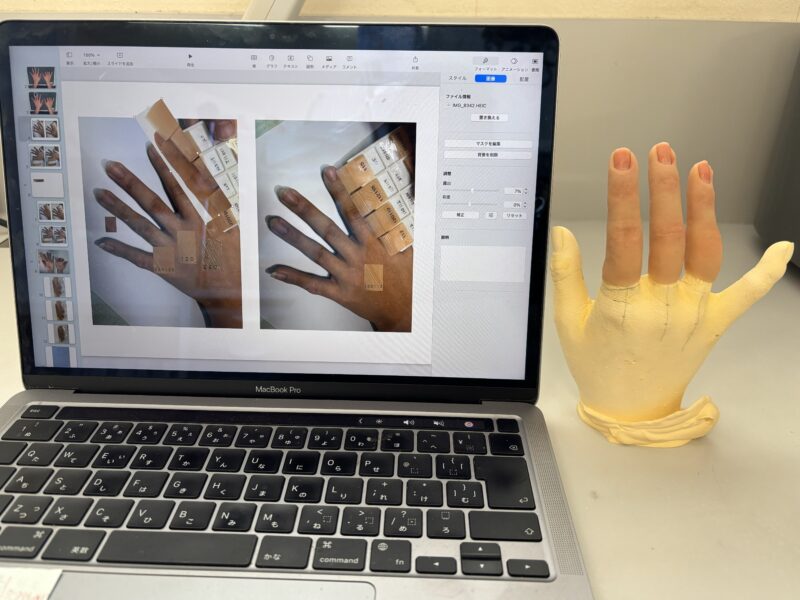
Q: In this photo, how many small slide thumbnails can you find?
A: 12